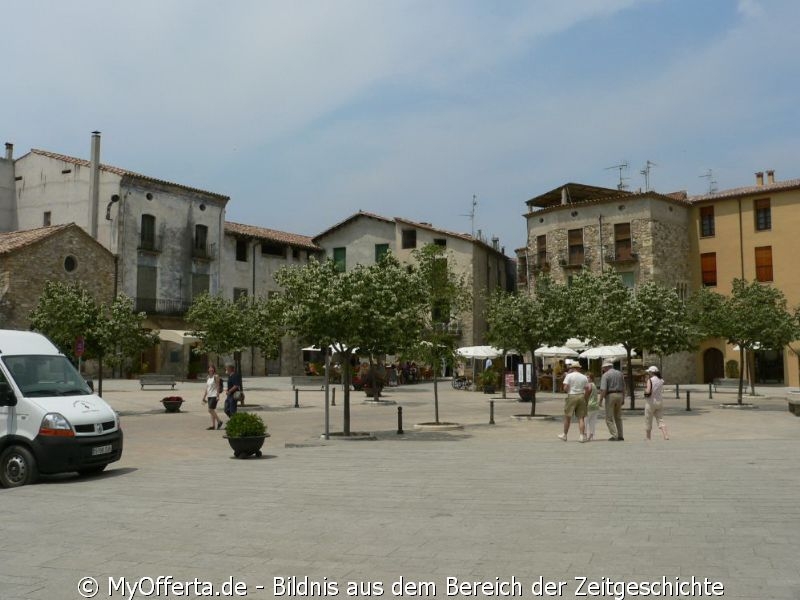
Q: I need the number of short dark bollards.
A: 7